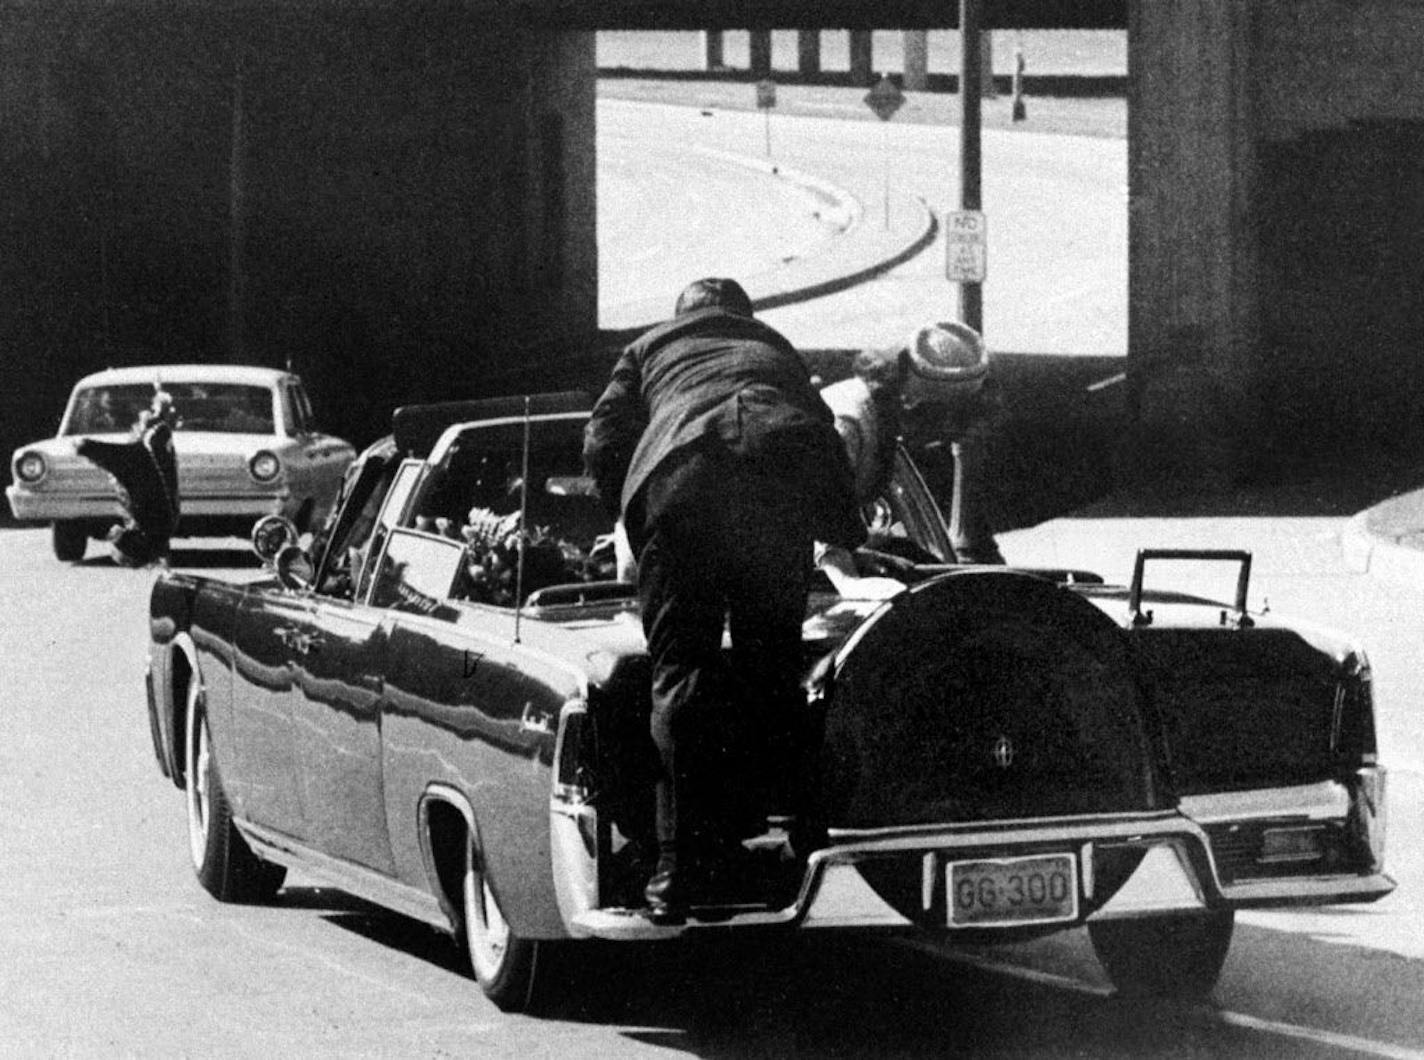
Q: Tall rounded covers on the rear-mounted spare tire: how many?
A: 1